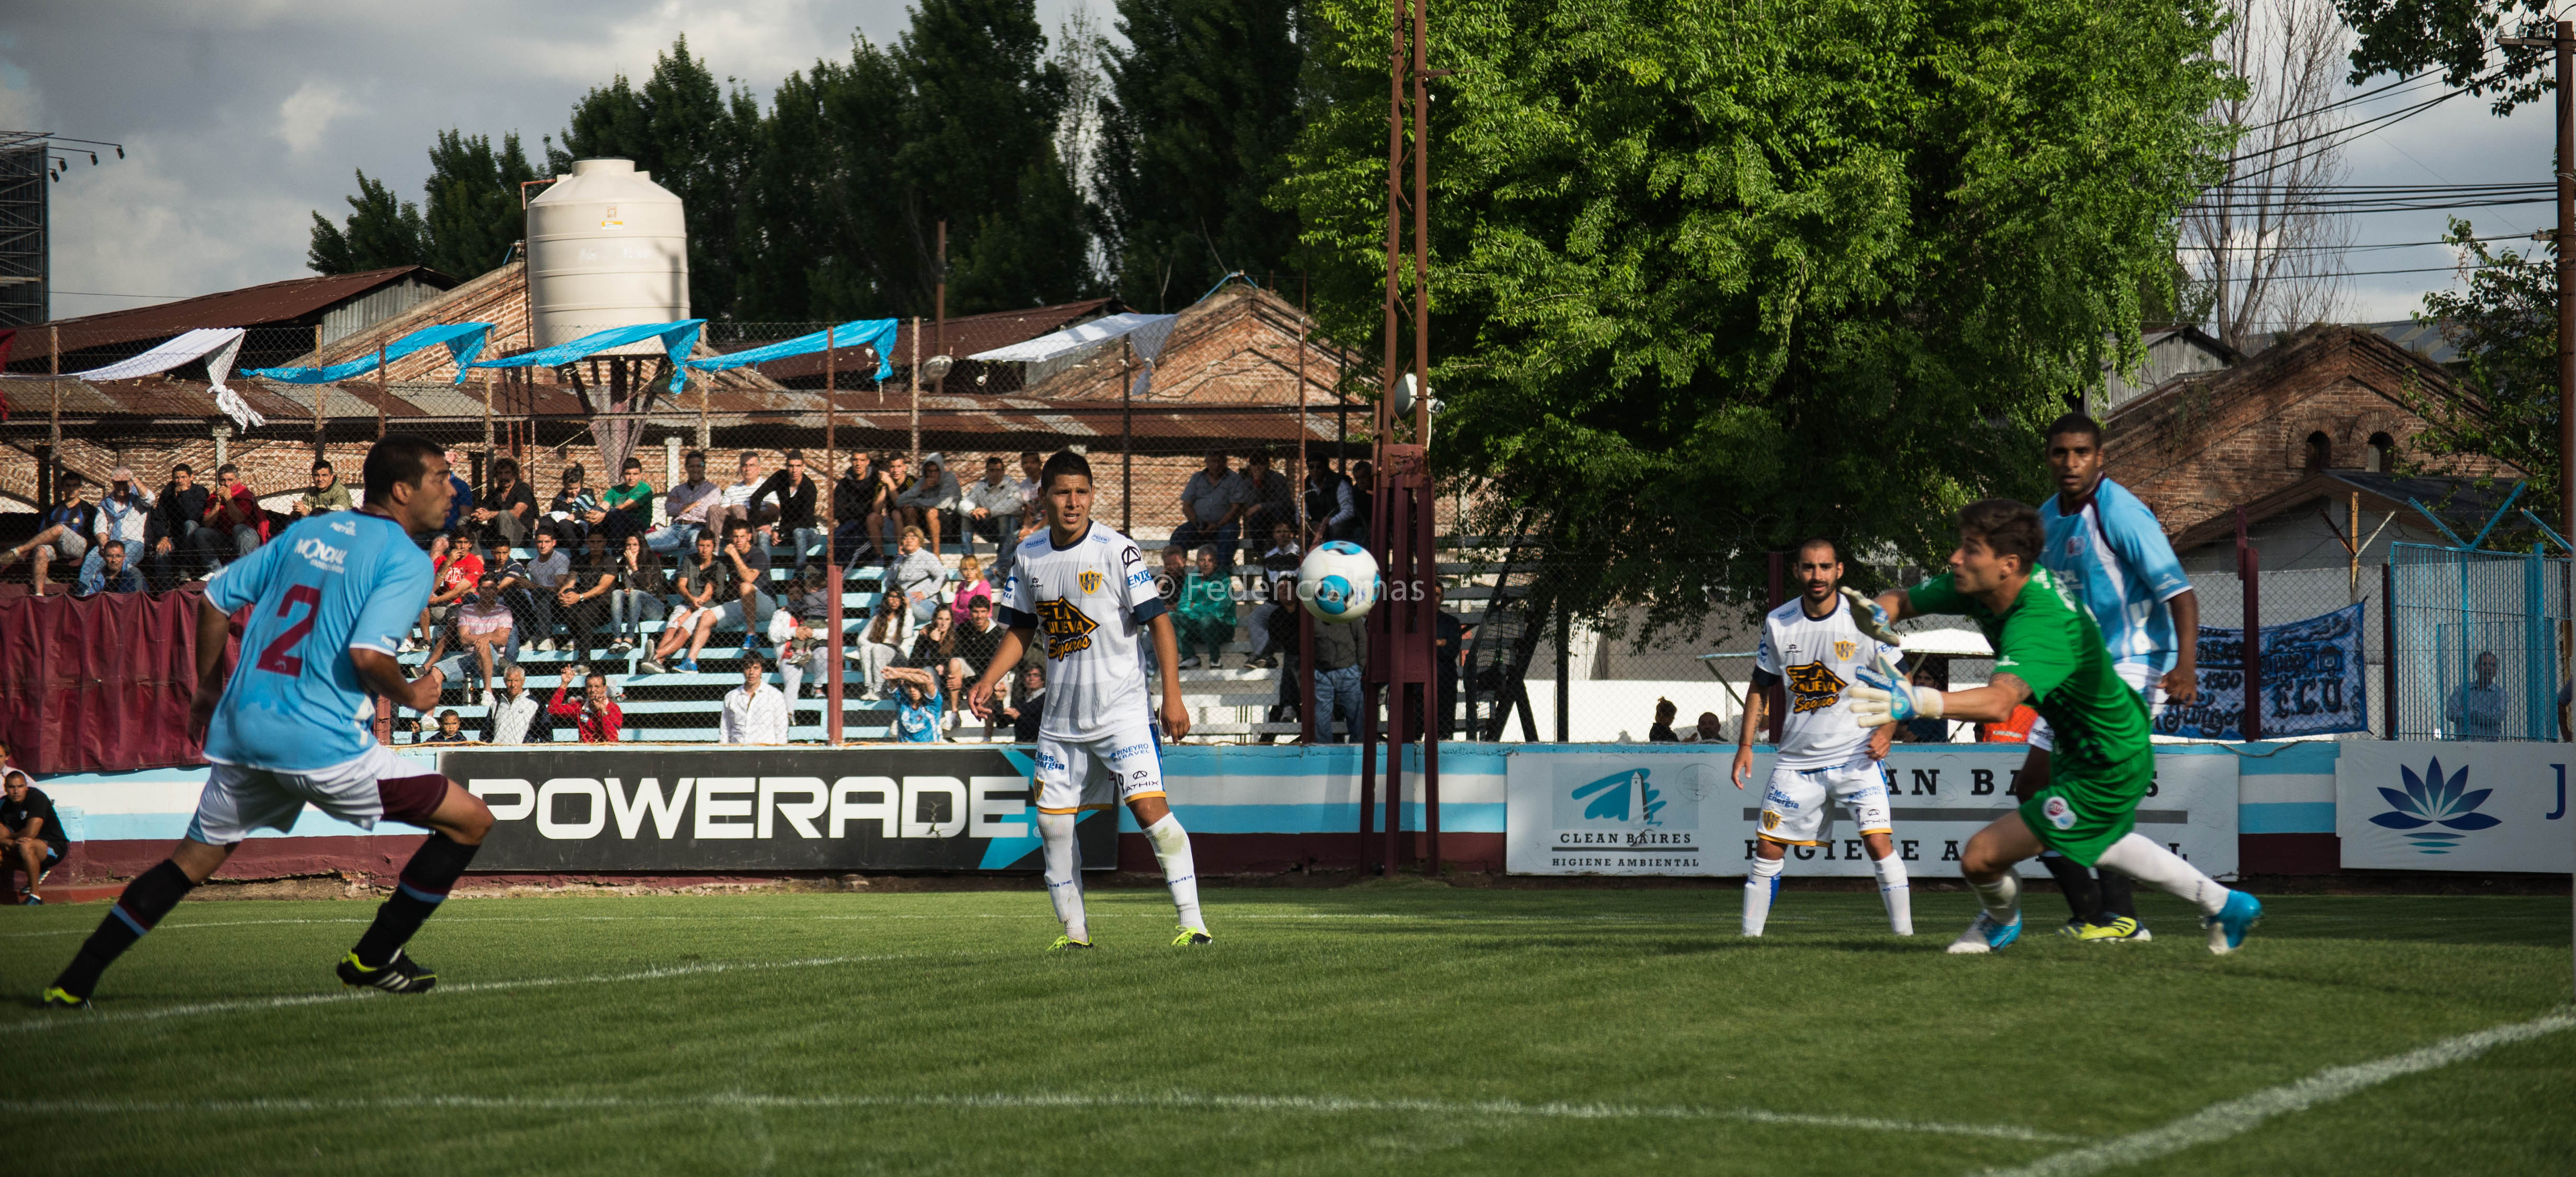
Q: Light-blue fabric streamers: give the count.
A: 3